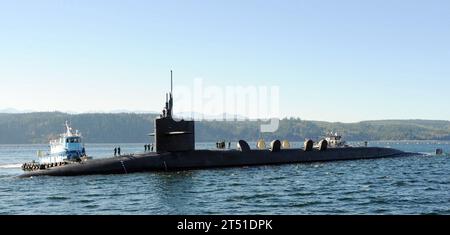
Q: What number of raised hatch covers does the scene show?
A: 6